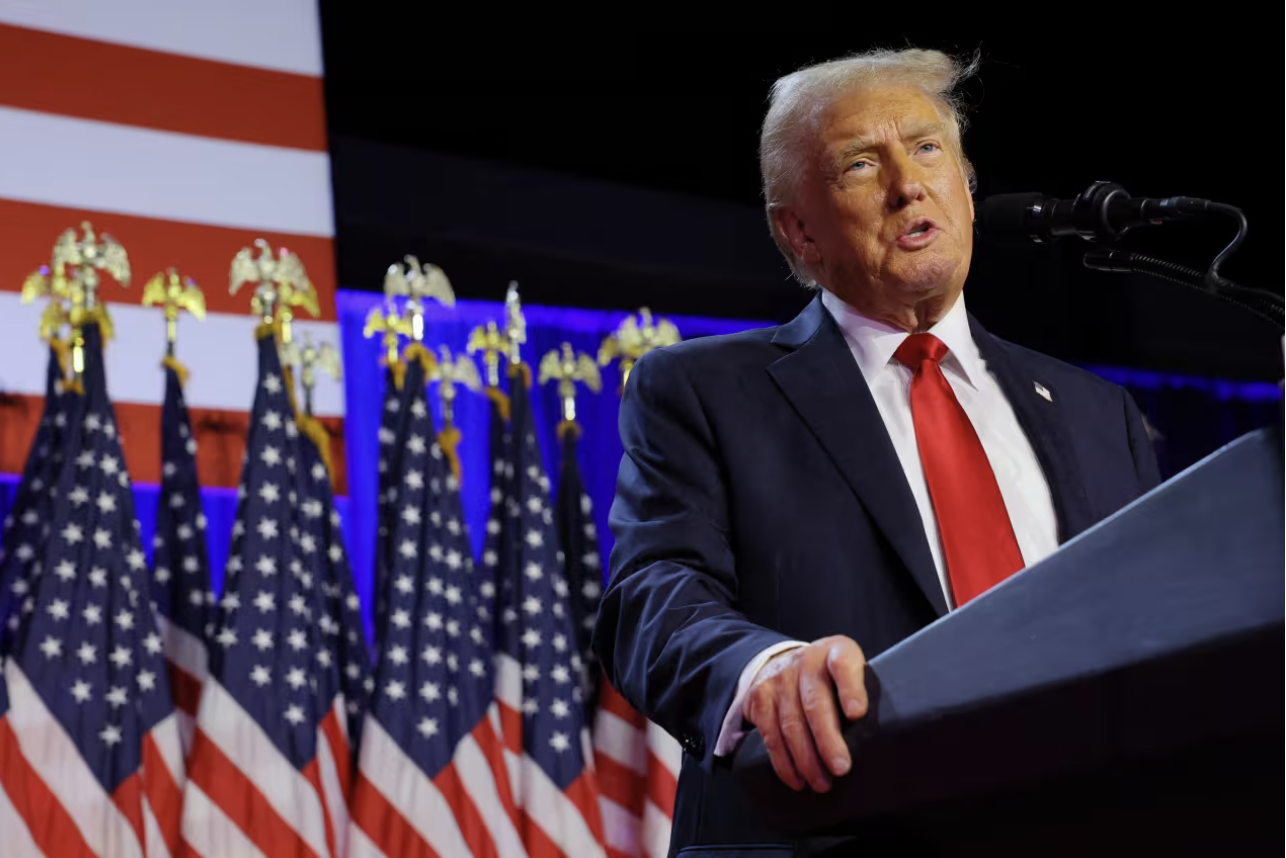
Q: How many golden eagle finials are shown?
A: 15